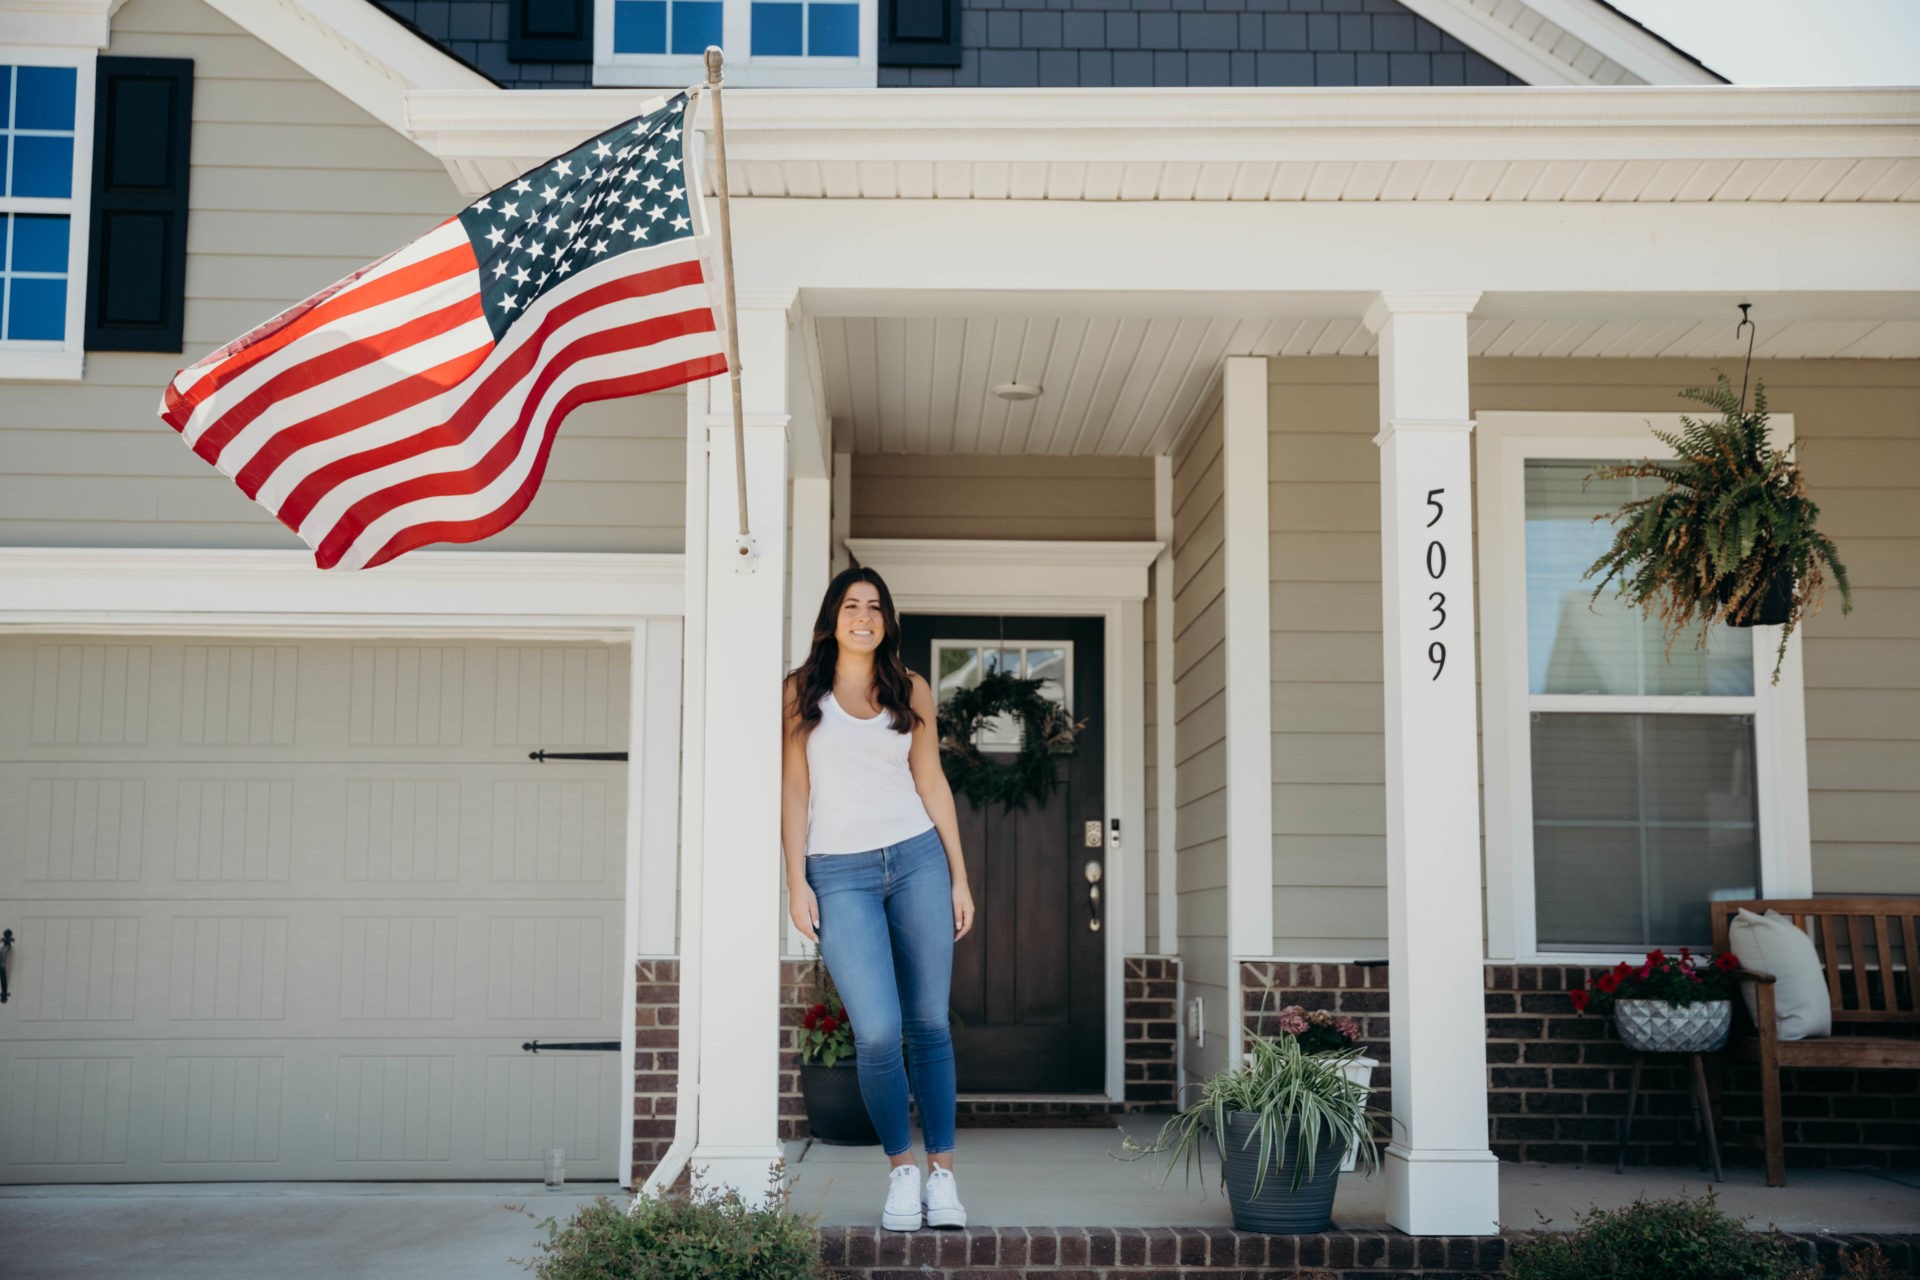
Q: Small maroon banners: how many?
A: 0